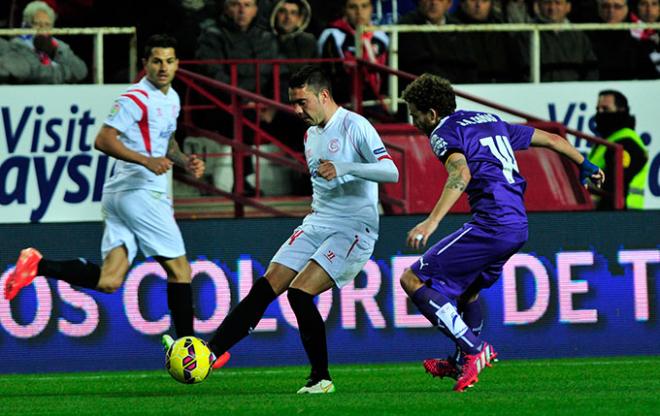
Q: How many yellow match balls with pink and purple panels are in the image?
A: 1